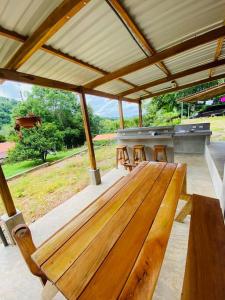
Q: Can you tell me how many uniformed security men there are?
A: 0